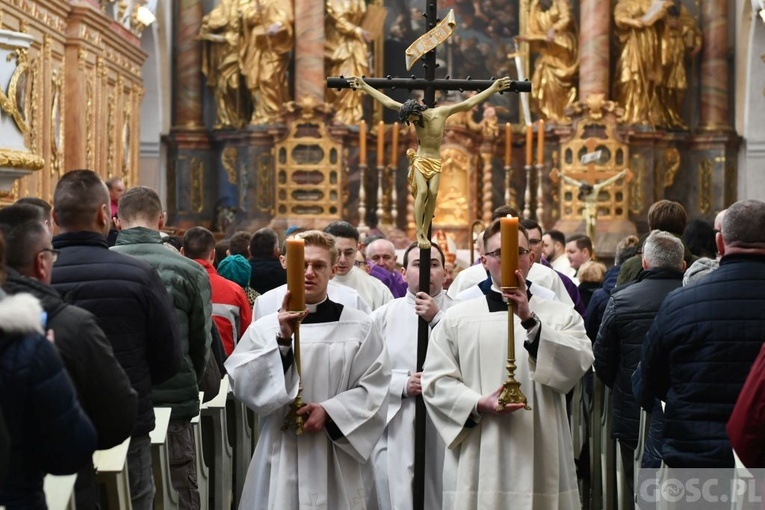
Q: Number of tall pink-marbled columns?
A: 4